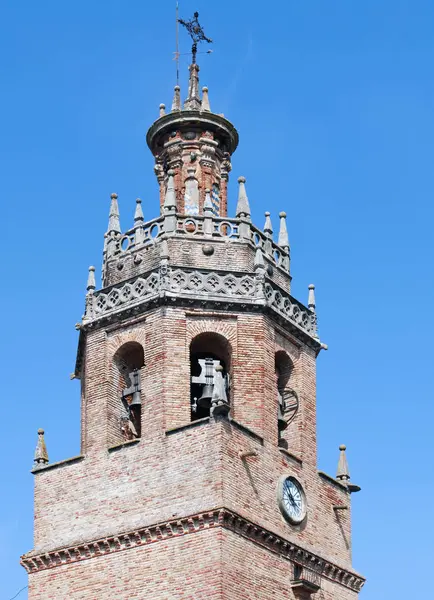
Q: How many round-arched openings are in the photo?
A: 3